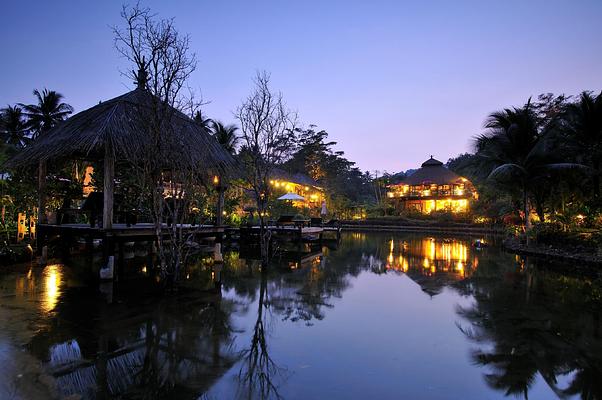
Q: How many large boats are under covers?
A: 0